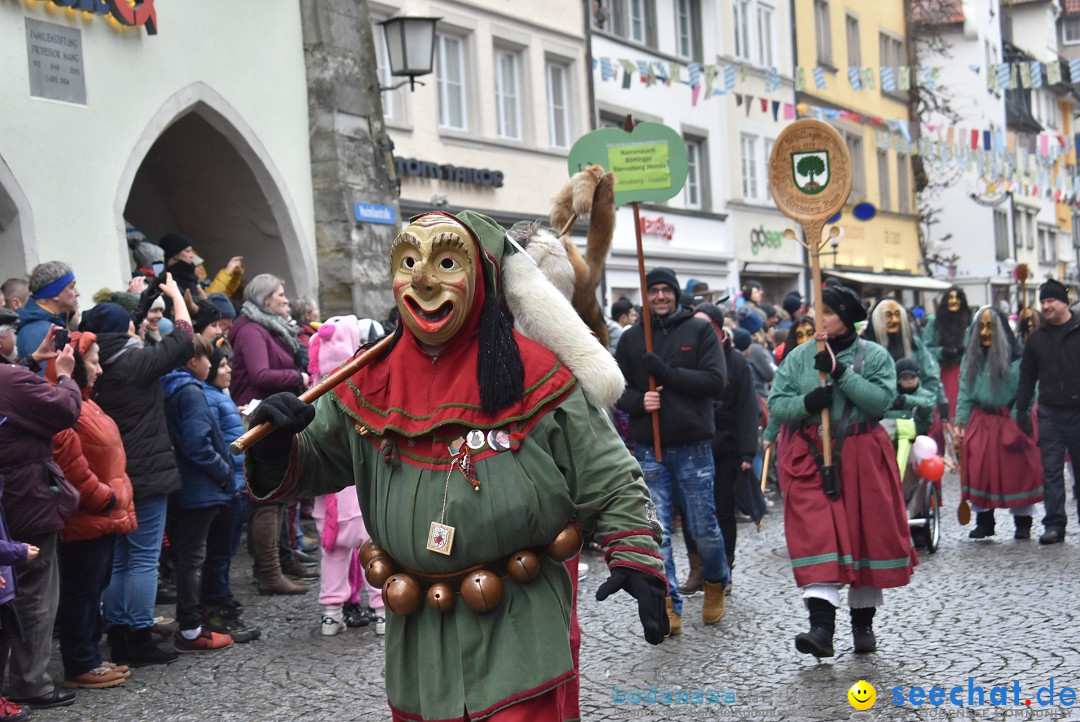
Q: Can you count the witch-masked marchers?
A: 5